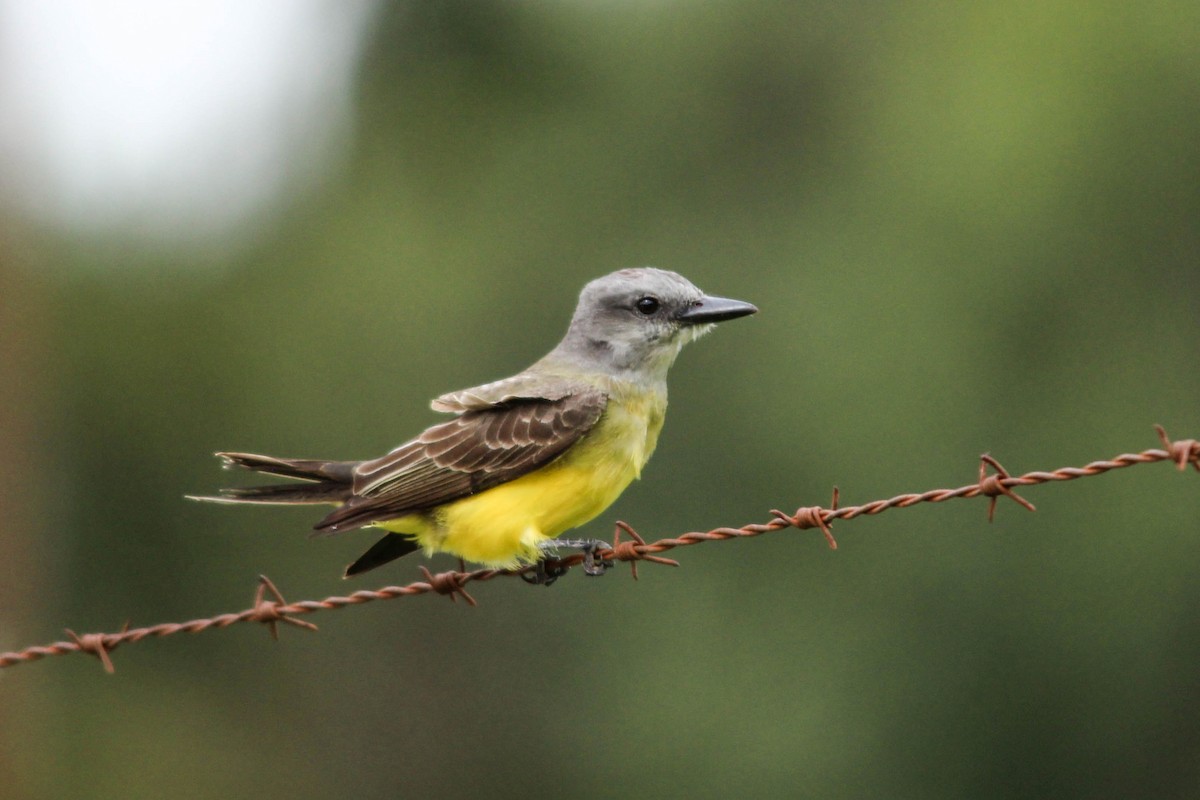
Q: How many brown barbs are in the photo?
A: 7